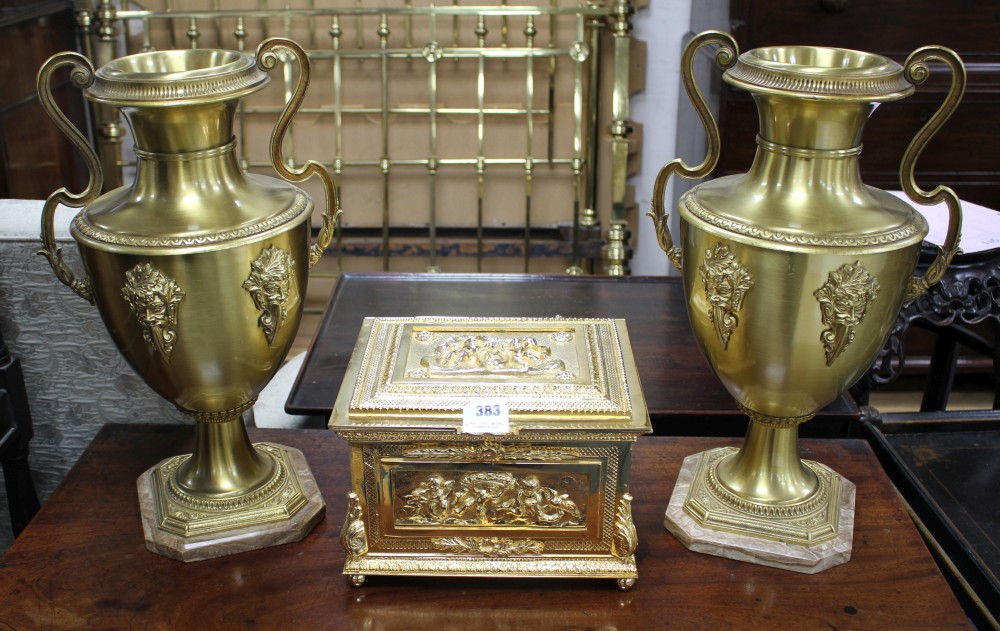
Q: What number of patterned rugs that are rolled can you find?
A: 0